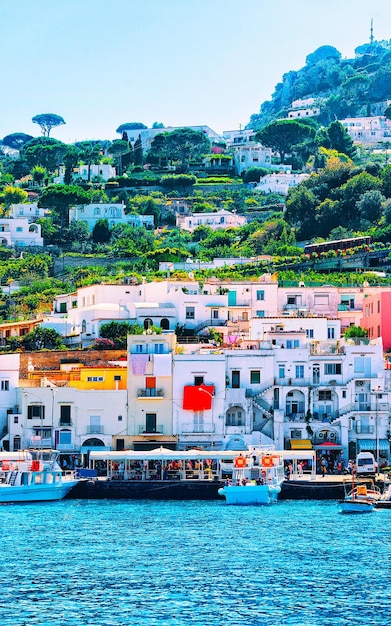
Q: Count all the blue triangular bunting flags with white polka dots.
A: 0